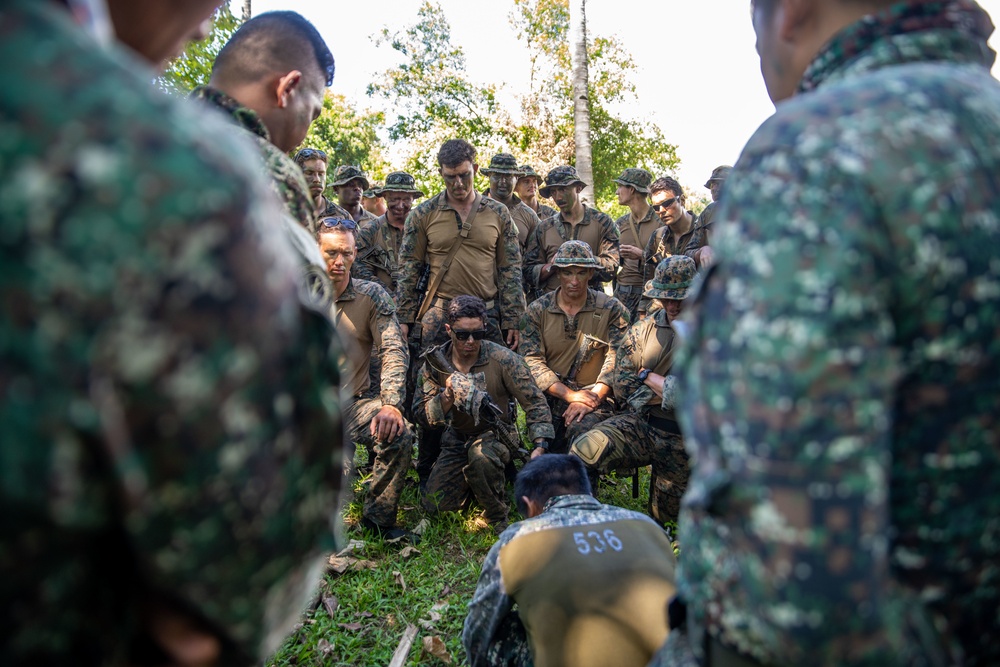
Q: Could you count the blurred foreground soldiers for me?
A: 3